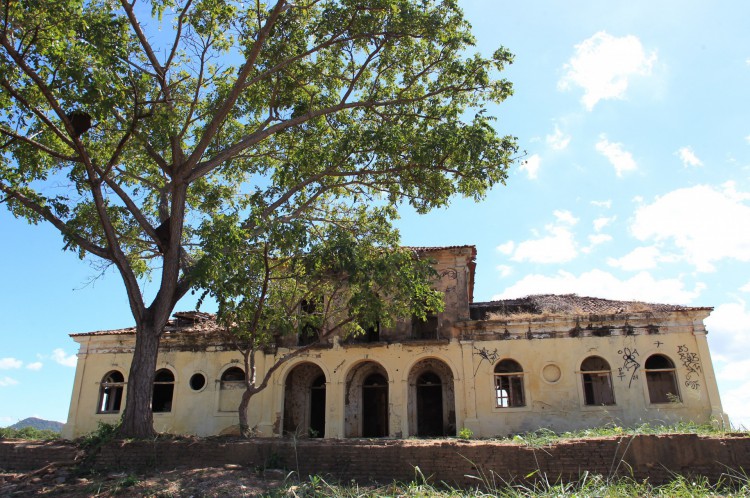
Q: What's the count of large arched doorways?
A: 3